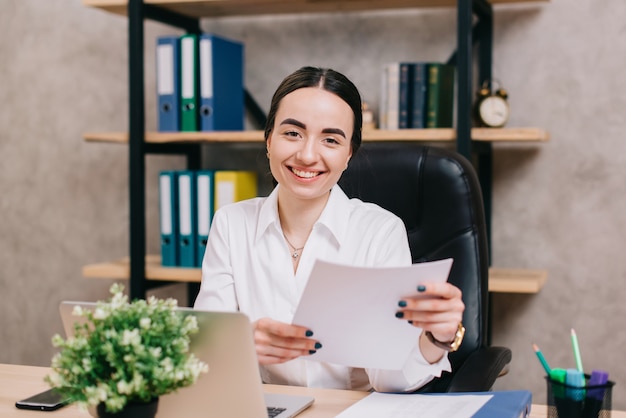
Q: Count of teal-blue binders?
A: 3